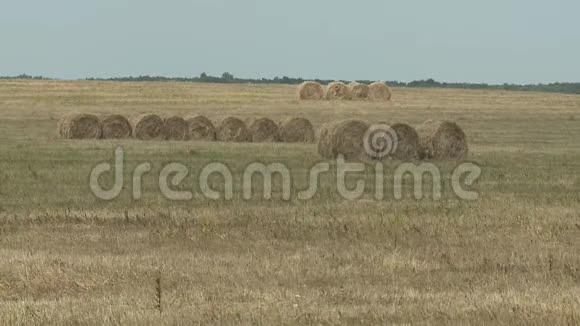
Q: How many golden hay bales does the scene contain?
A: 15